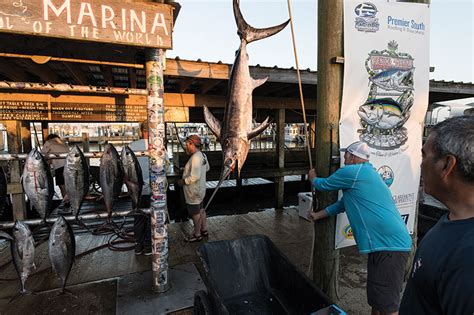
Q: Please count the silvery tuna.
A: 6